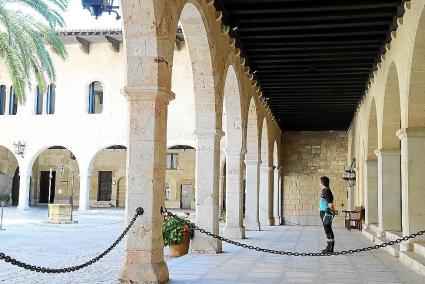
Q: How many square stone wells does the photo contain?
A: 1